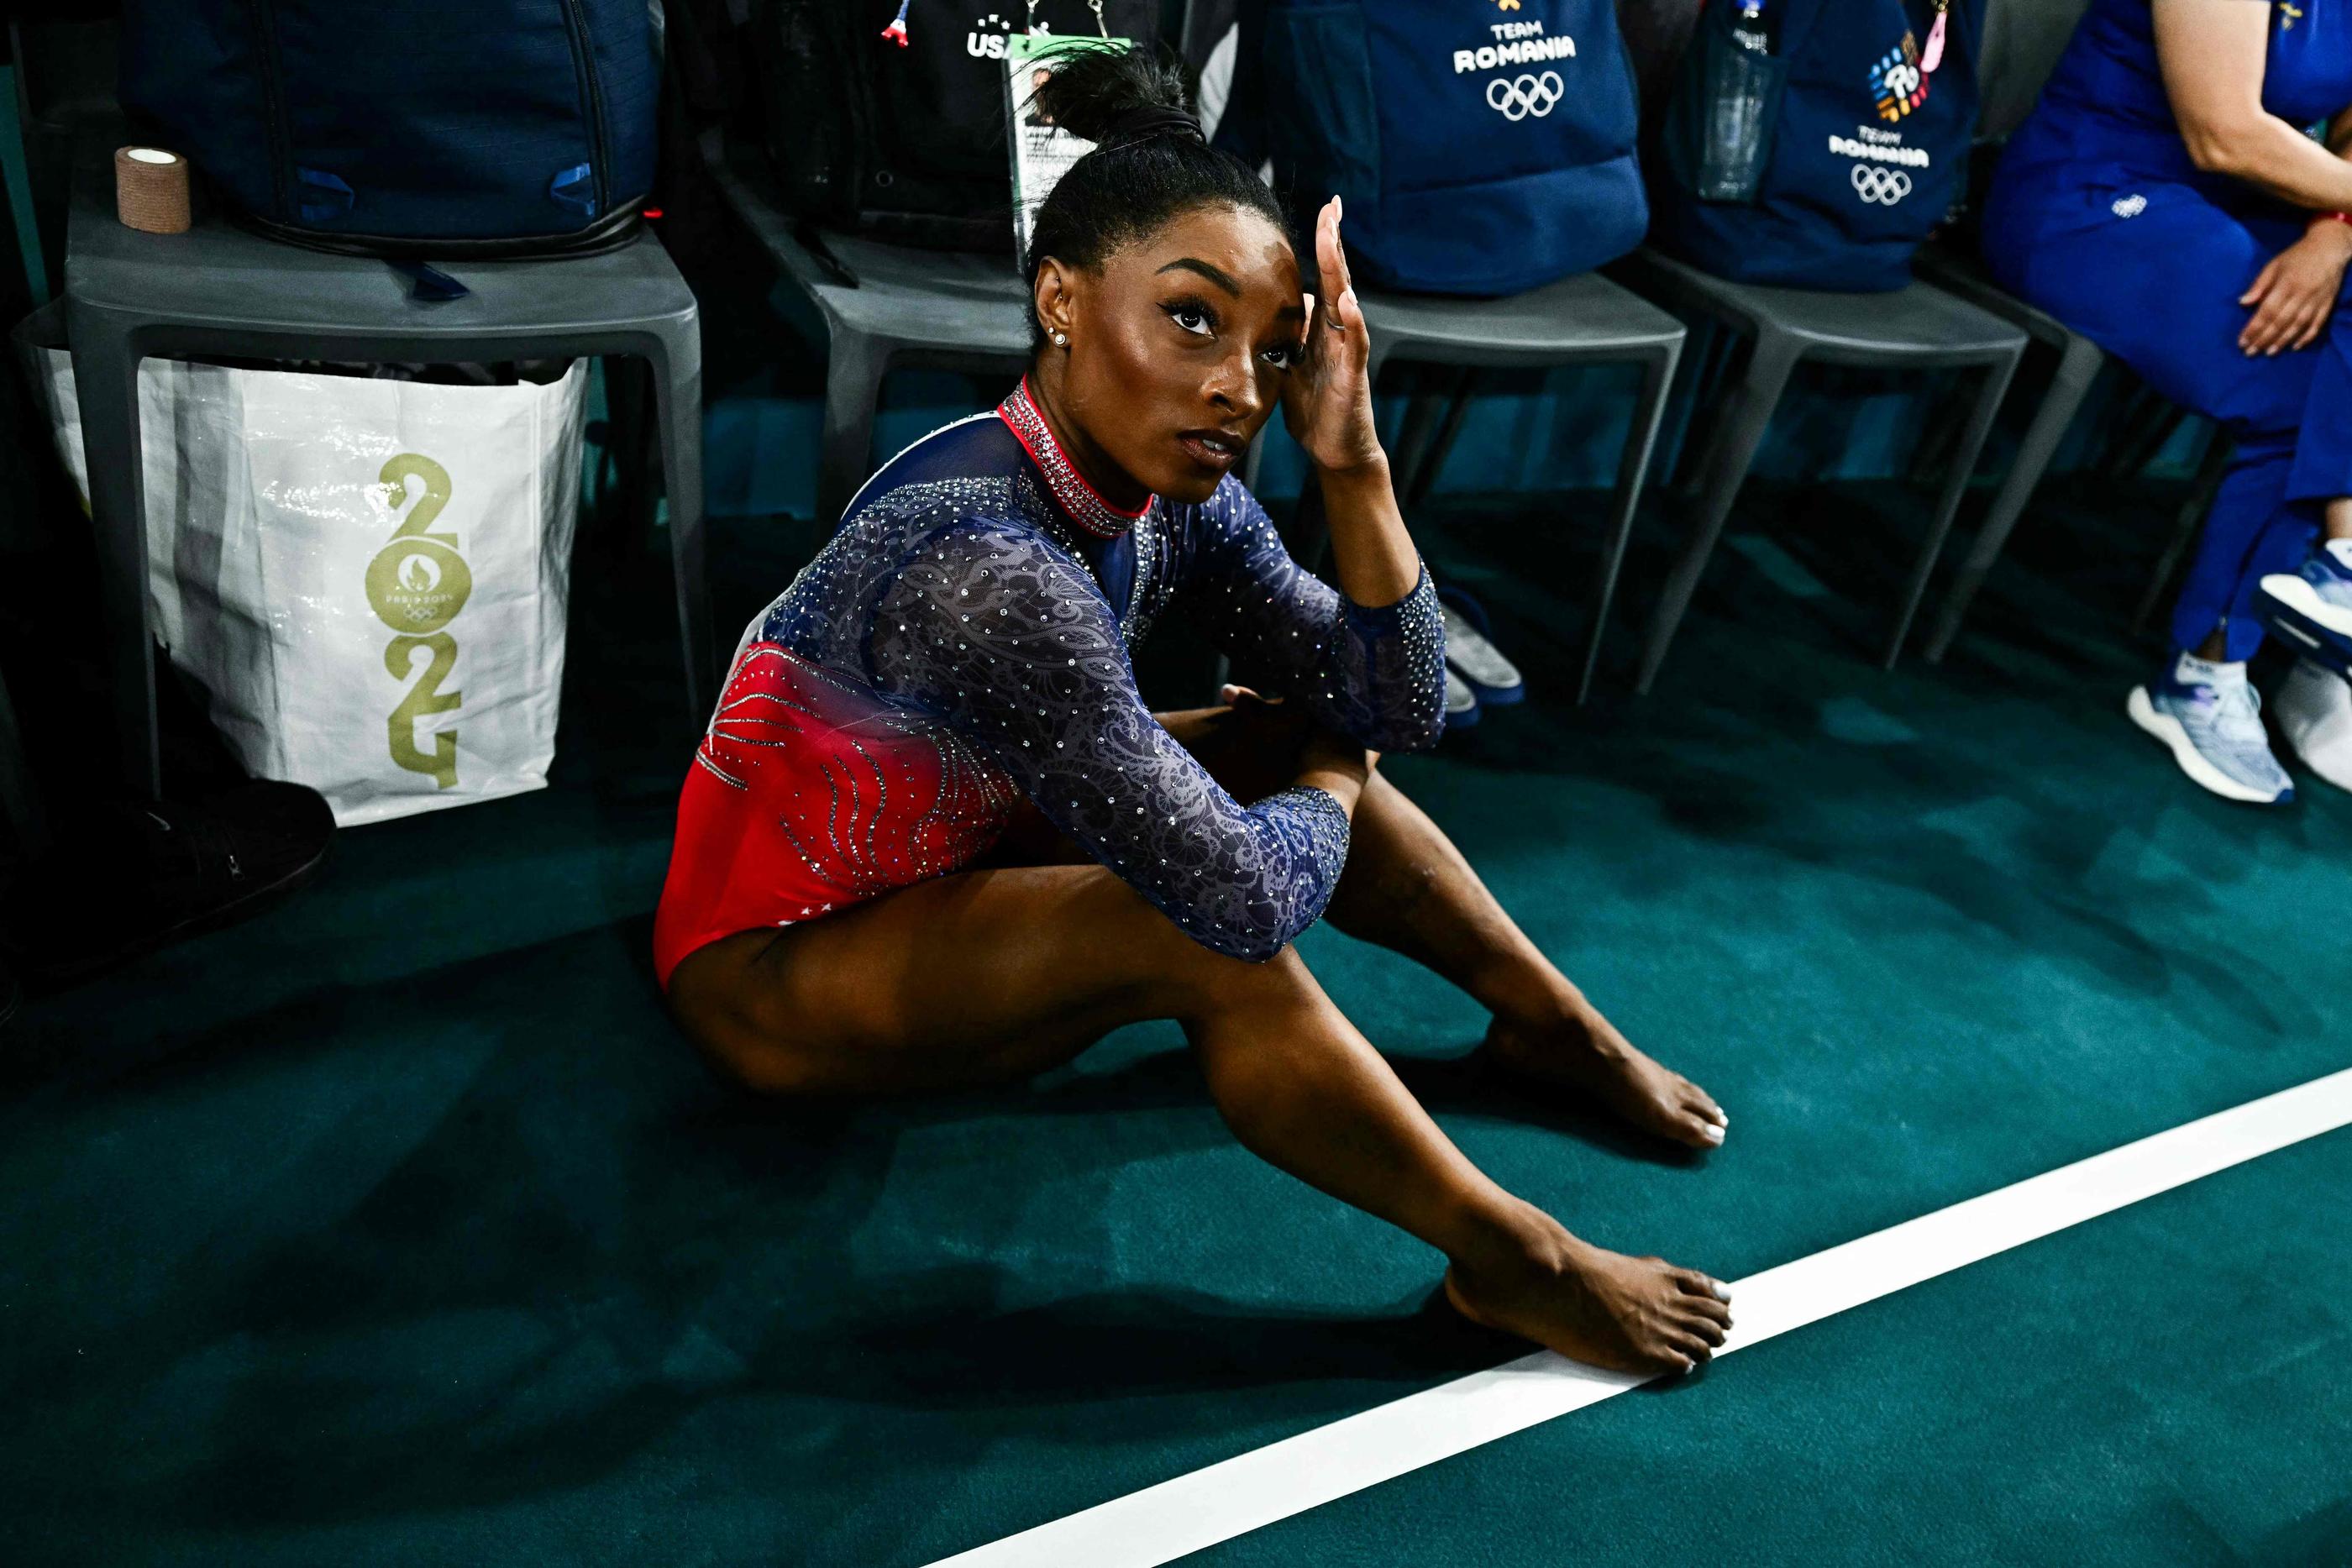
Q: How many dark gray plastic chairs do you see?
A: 5